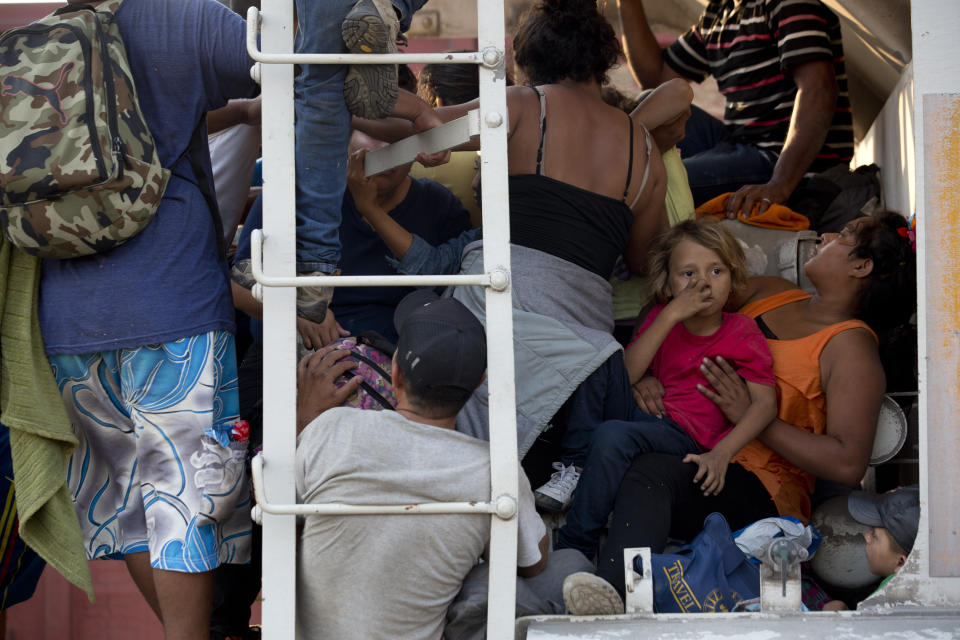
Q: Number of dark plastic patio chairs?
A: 0